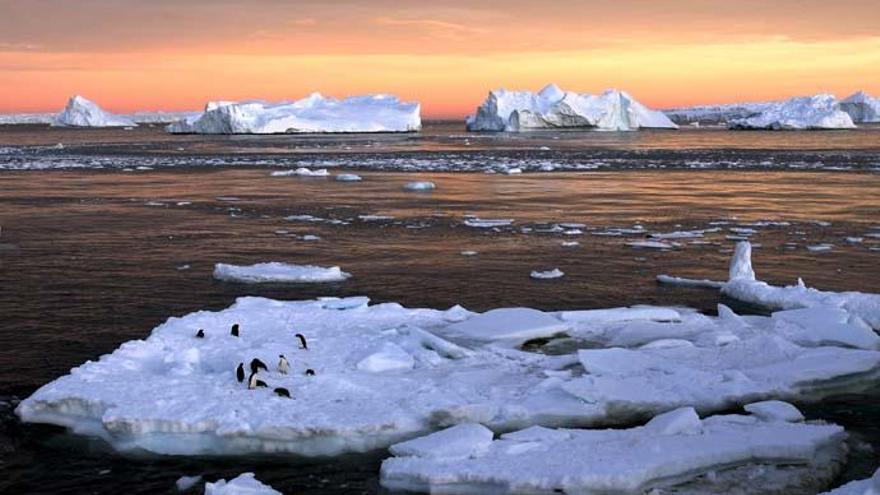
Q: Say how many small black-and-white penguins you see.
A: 10